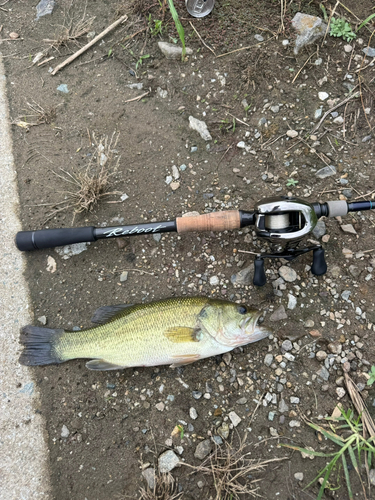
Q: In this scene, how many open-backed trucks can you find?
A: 0